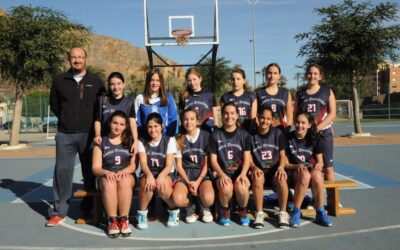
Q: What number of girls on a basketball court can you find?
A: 12